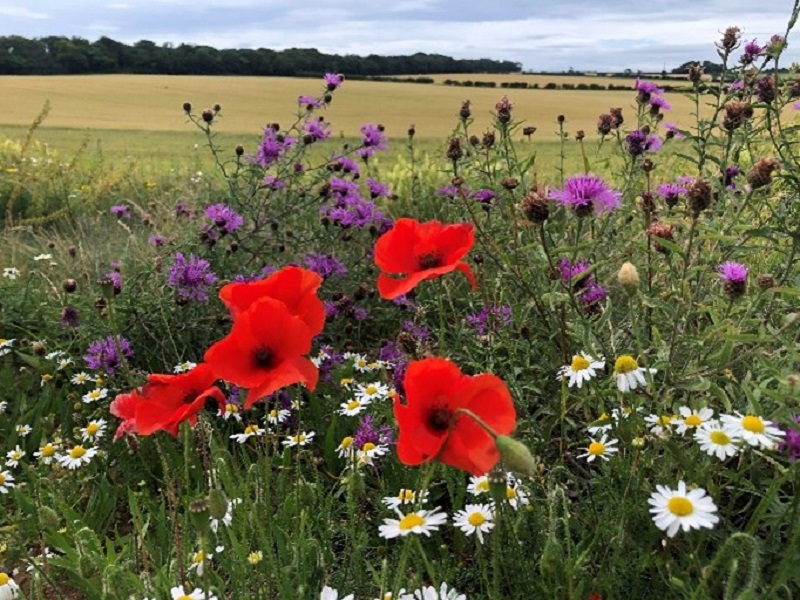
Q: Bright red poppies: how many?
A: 5